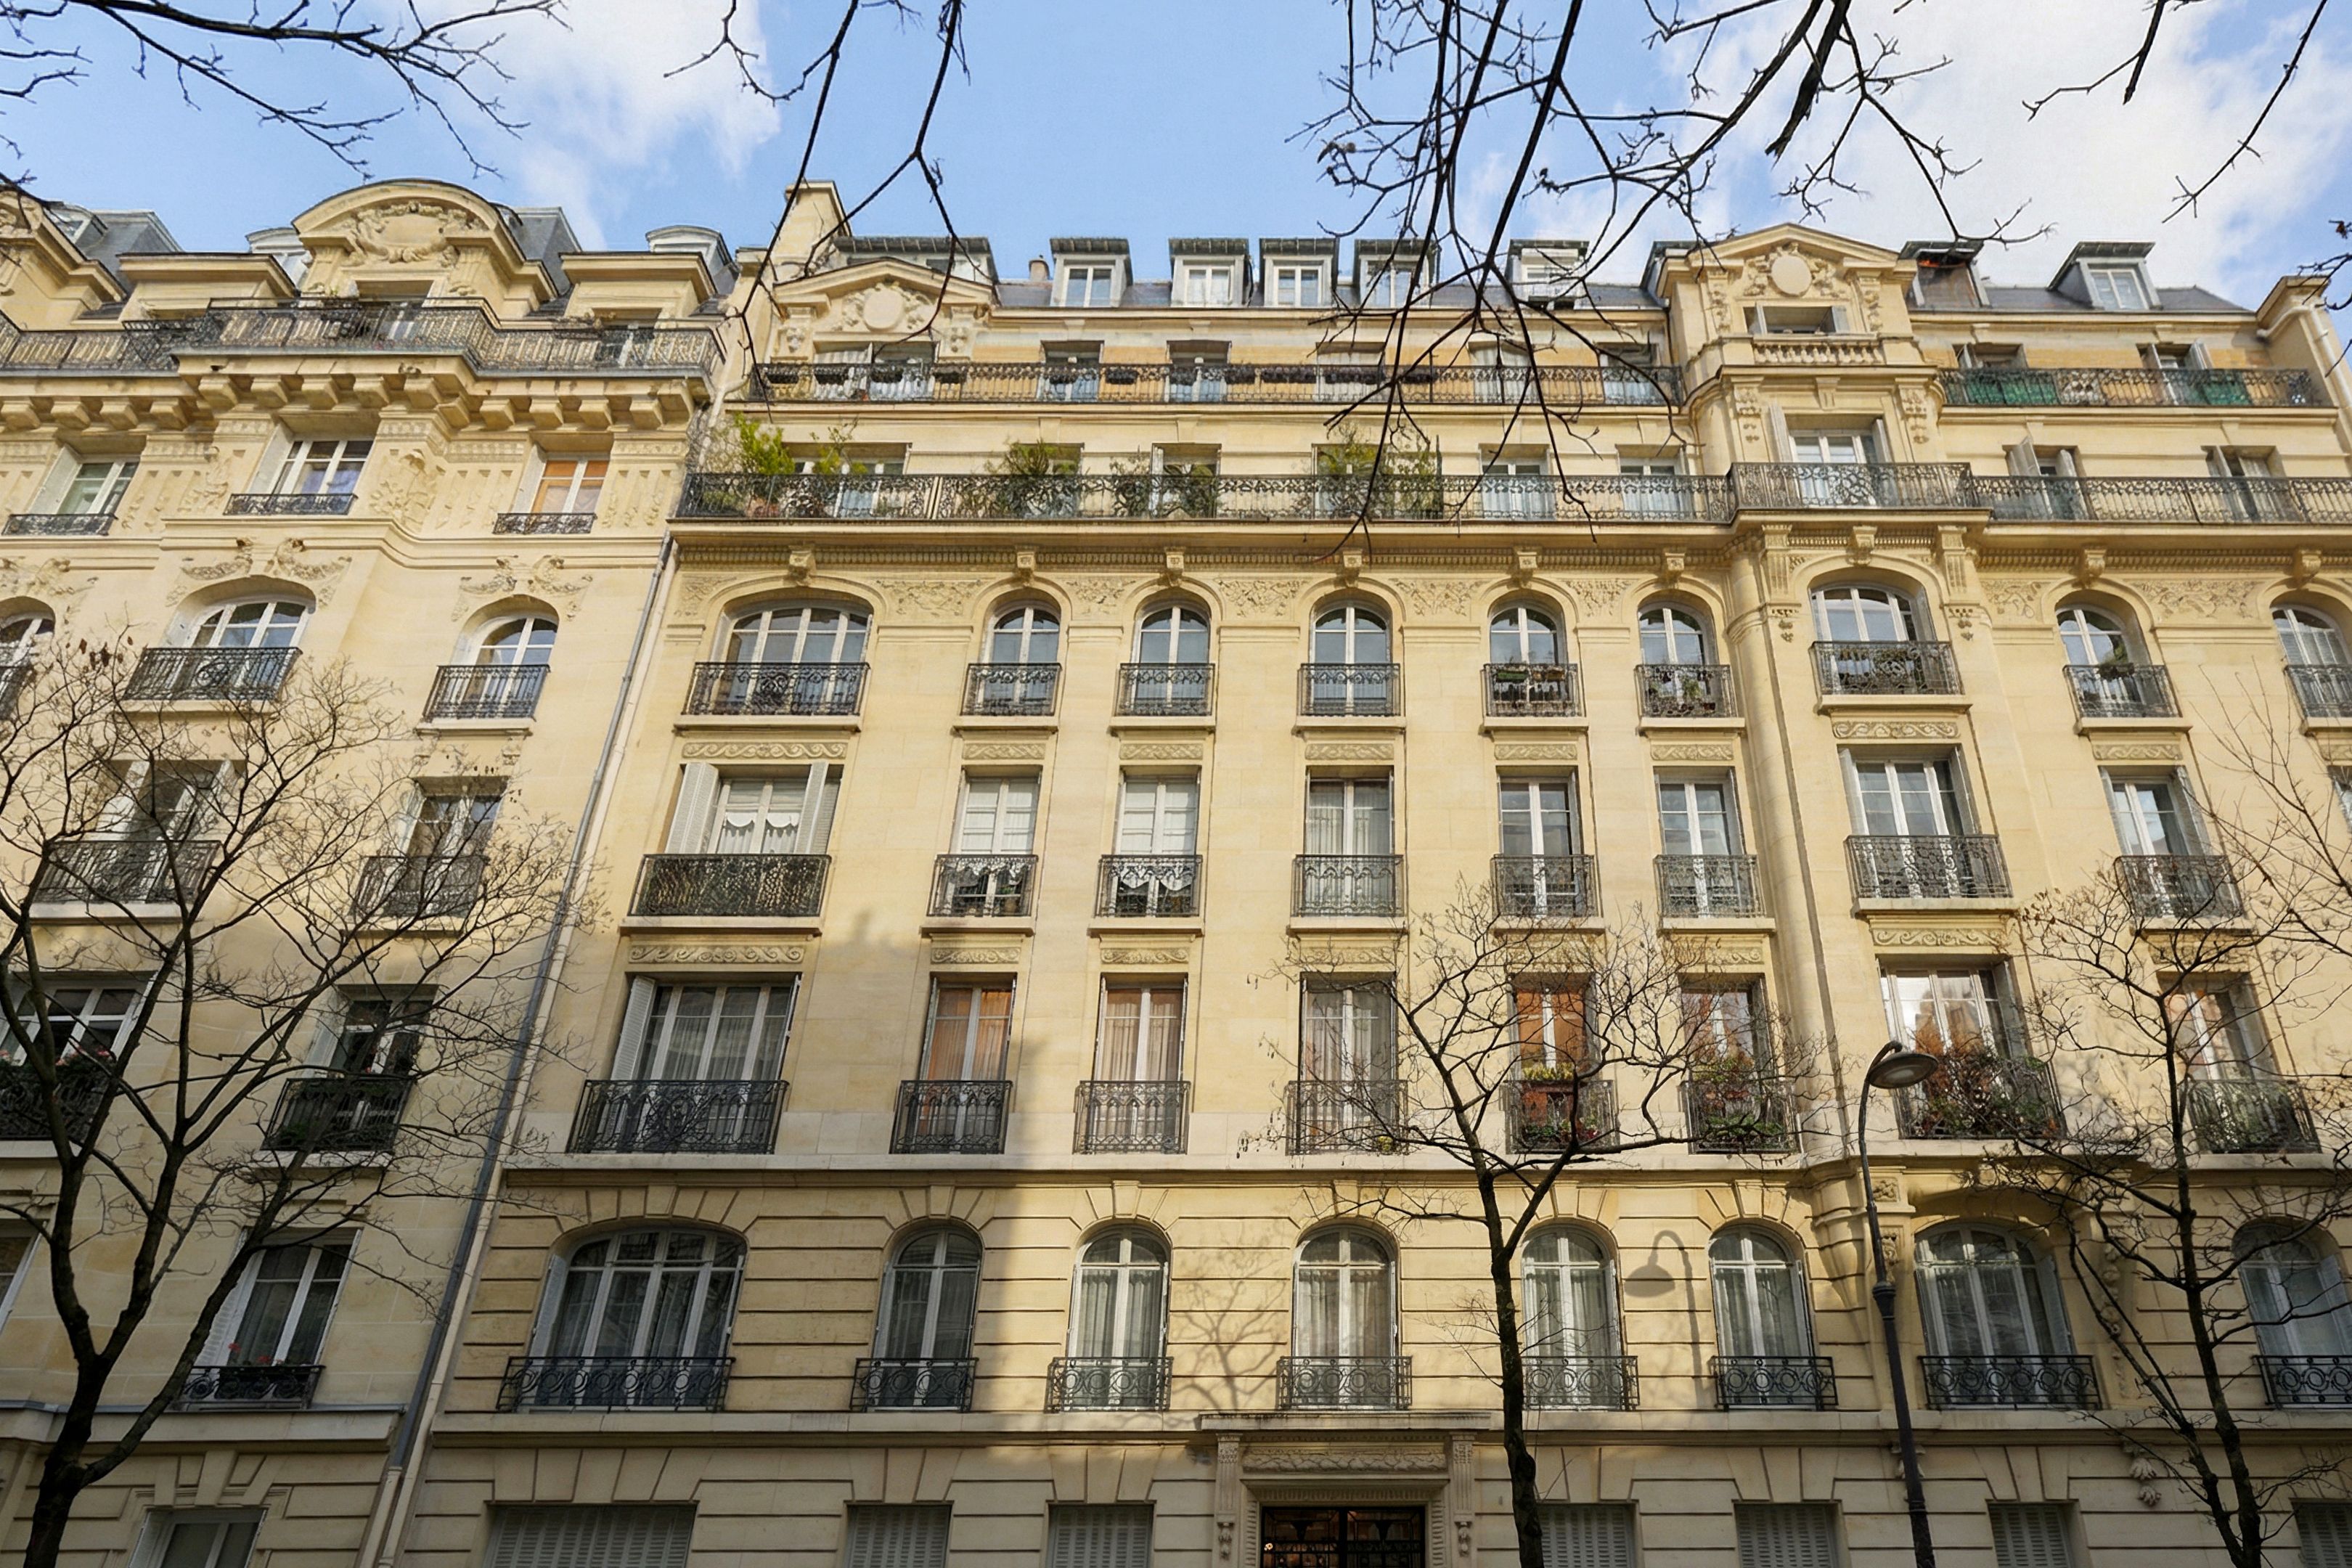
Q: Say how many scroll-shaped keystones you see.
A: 9